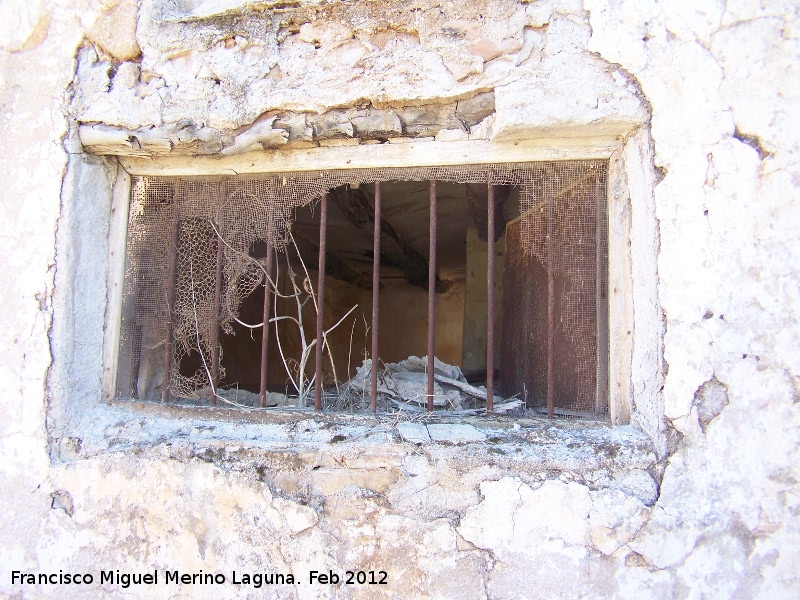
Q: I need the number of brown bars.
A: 8